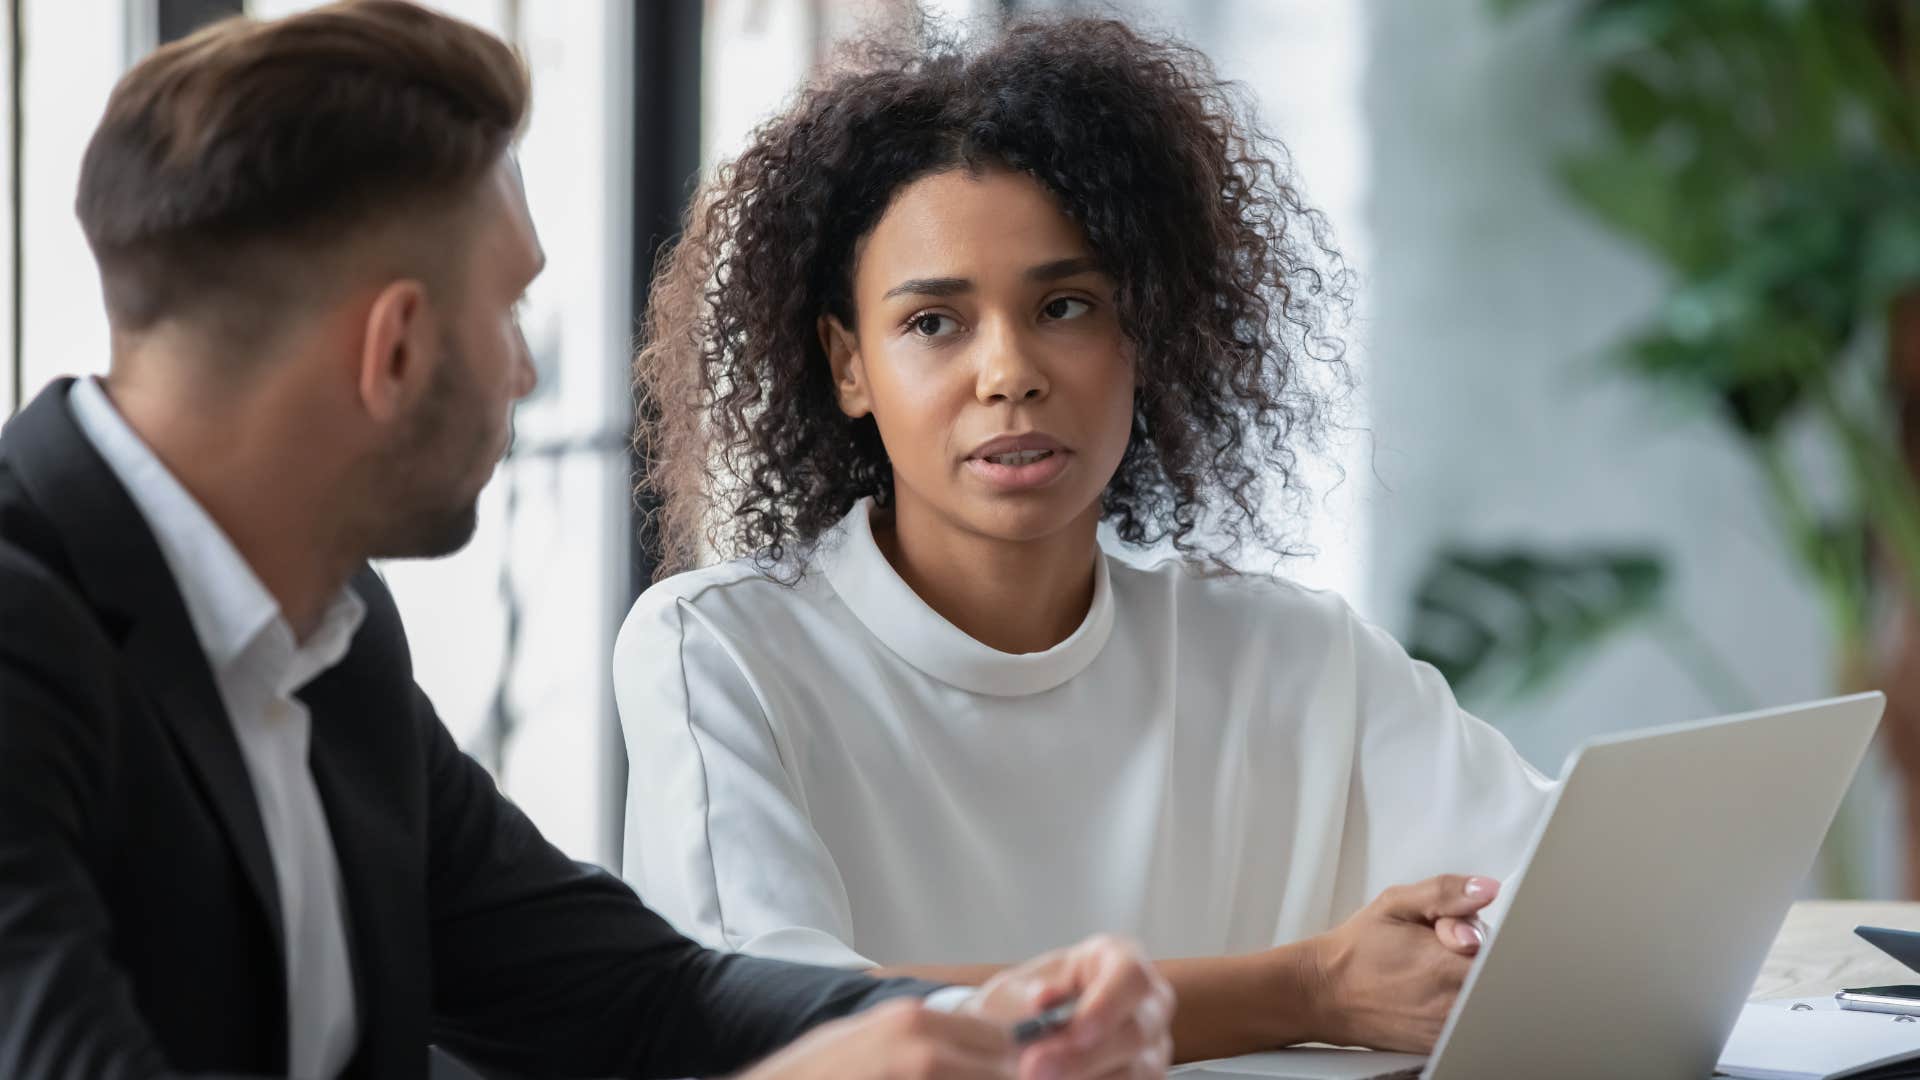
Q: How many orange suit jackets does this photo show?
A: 0